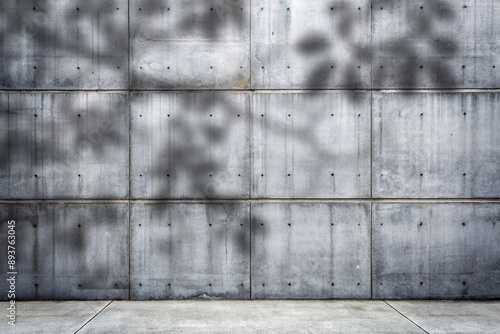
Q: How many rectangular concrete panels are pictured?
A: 12